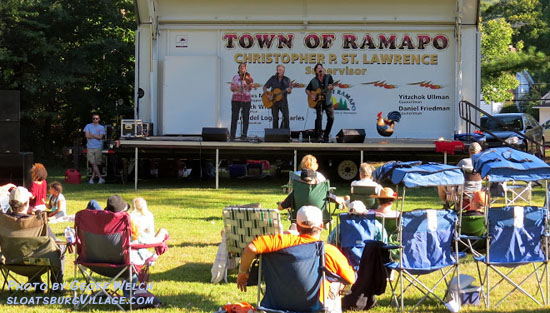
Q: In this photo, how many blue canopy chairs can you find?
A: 2